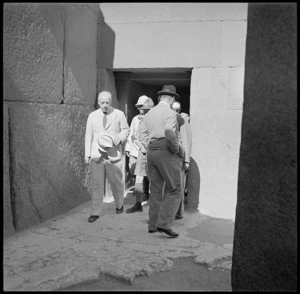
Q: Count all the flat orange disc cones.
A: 0